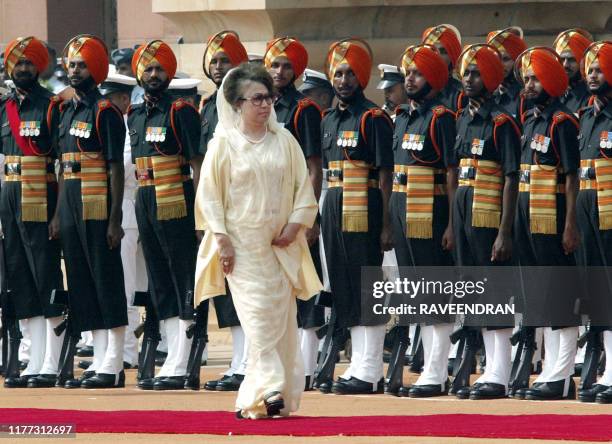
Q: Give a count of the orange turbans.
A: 13